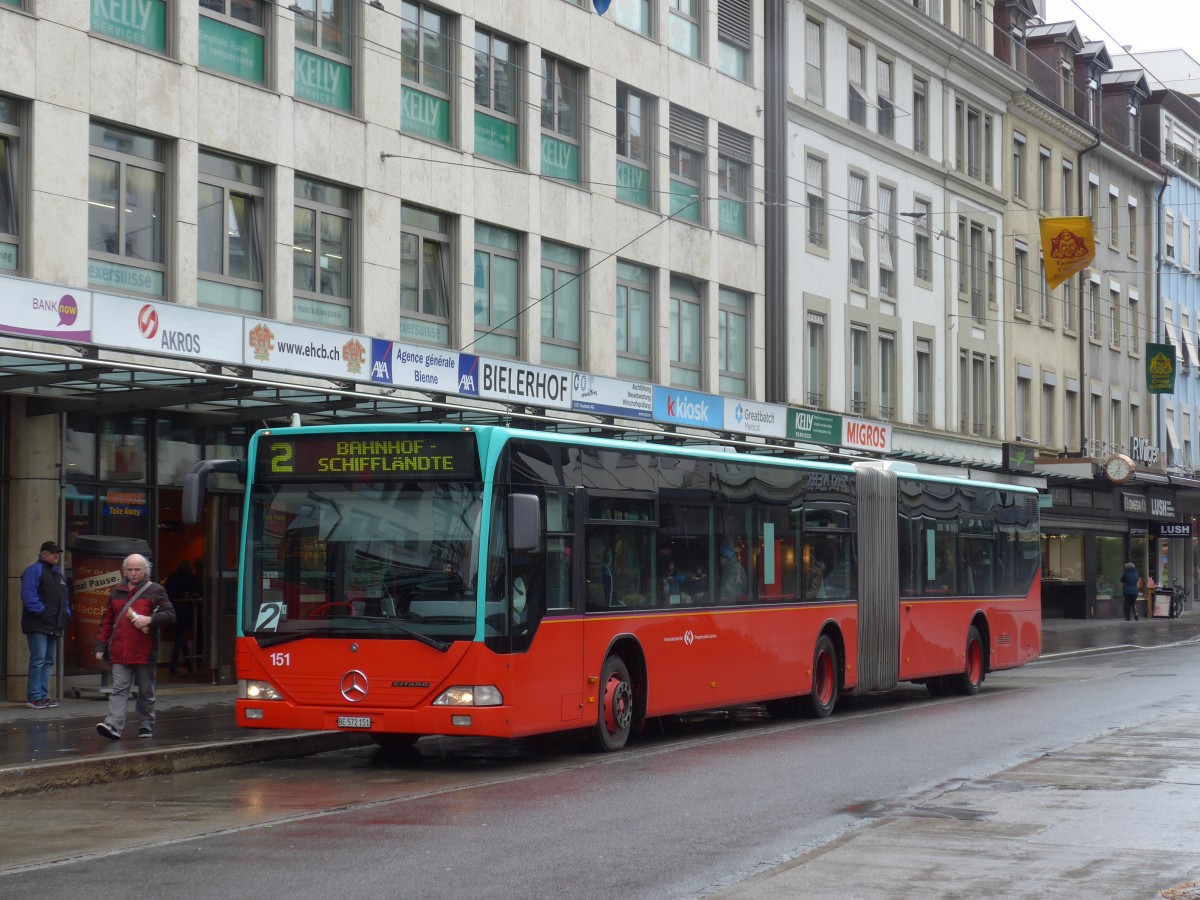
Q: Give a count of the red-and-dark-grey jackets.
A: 1